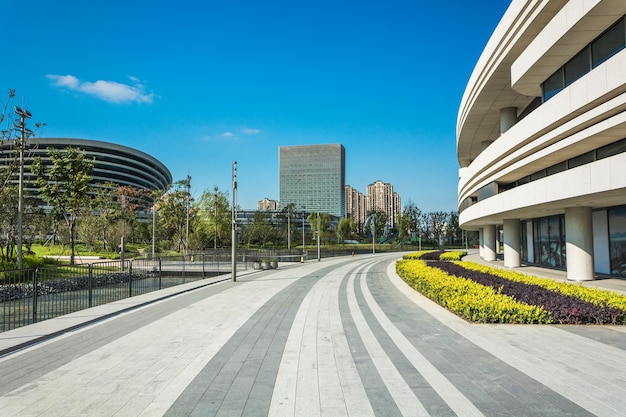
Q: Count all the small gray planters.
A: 3